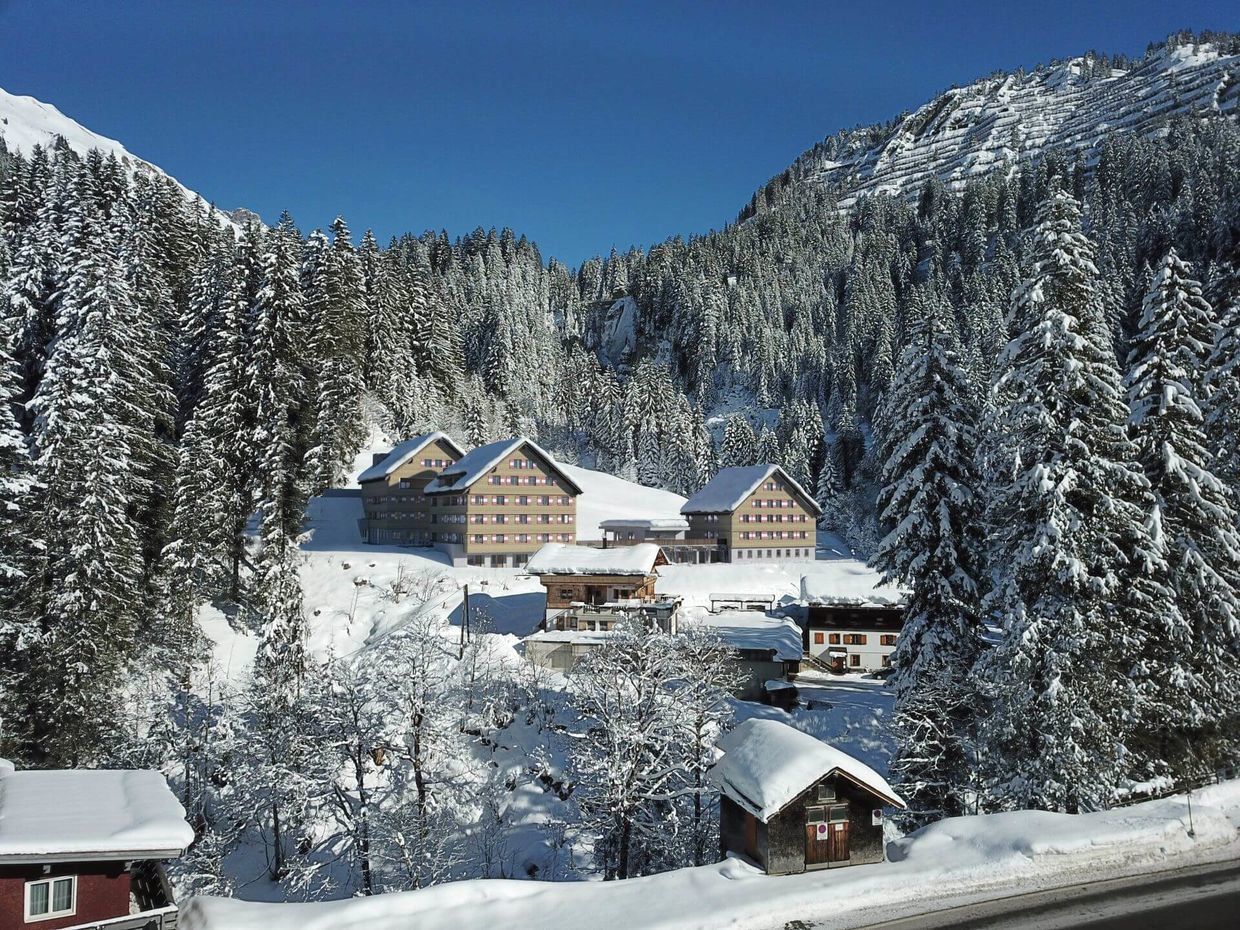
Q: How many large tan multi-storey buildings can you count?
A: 3